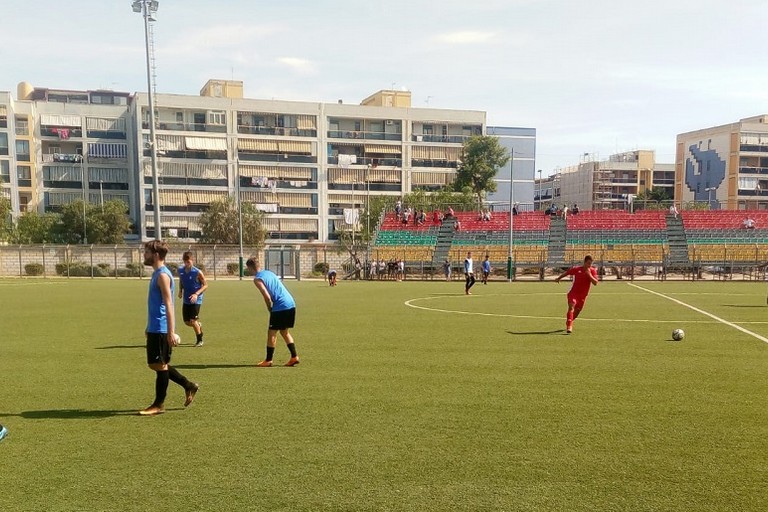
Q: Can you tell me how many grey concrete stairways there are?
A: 3